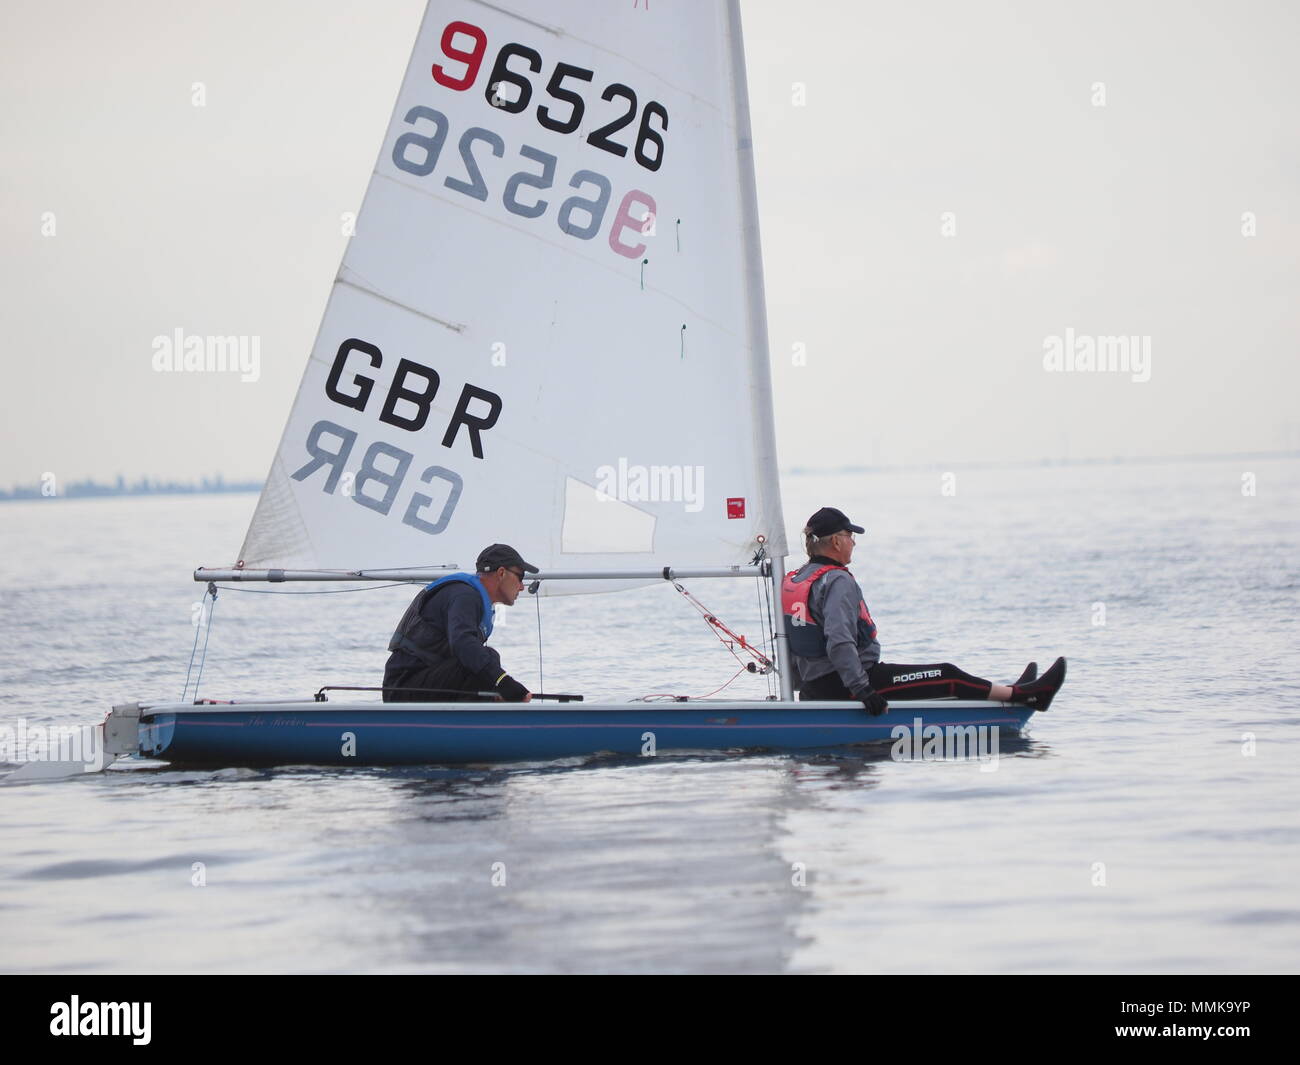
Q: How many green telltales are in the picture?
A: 3